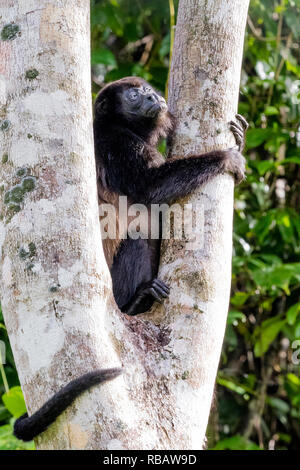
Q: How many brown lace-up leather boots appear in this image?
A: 0